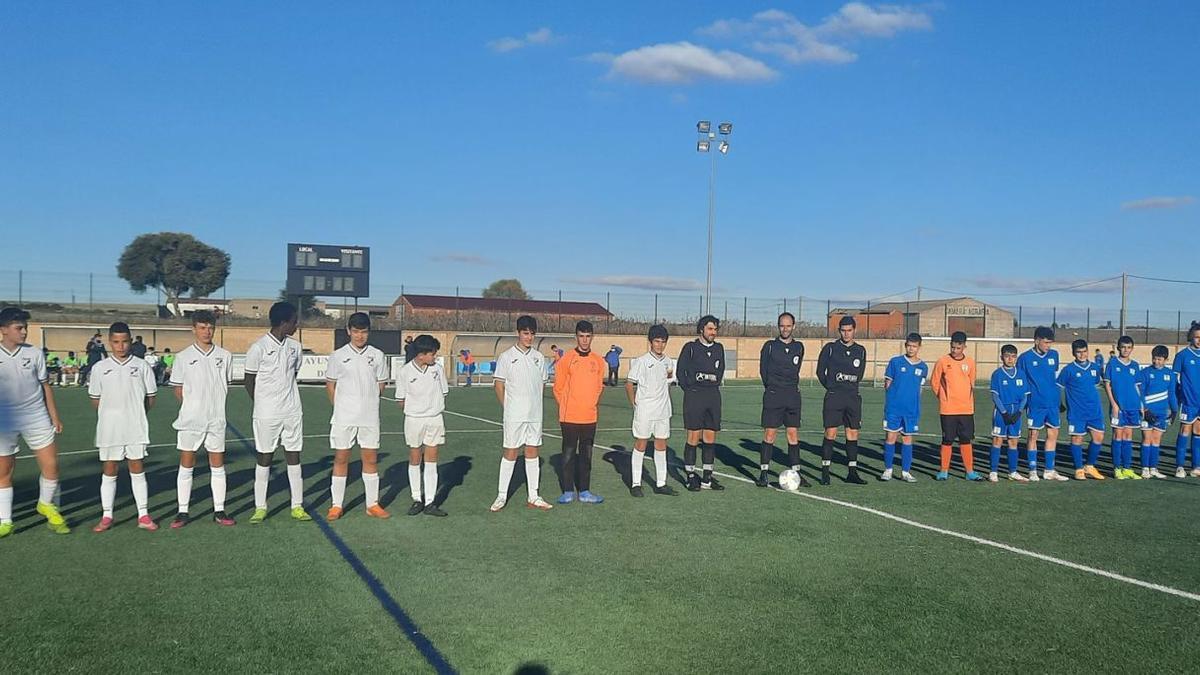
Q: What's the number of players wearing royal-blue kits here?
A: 7